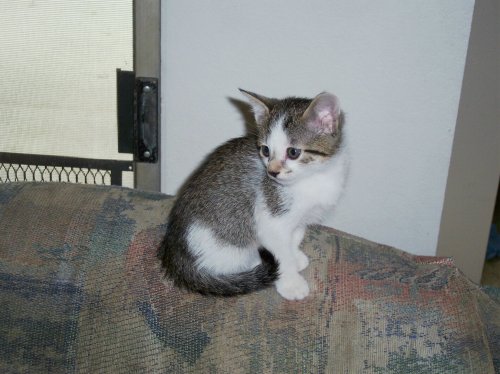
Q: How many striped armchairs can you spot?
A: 0